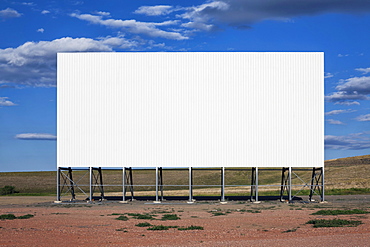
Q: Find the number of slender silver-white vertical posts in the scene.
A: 9